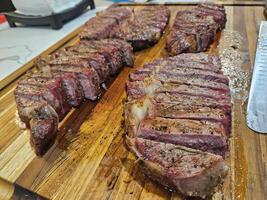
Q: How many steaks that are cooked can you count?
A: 4